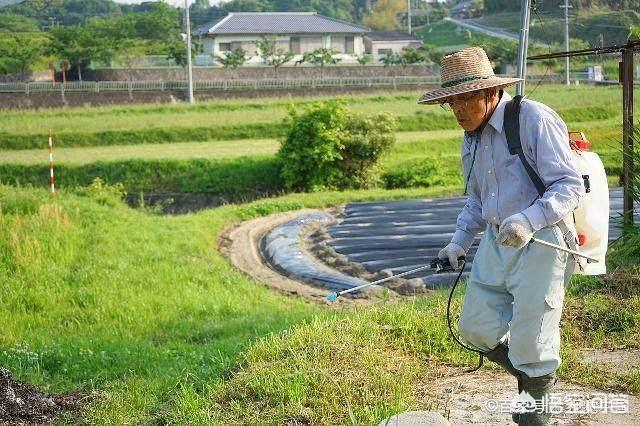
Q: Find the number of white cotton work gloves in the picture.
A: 2